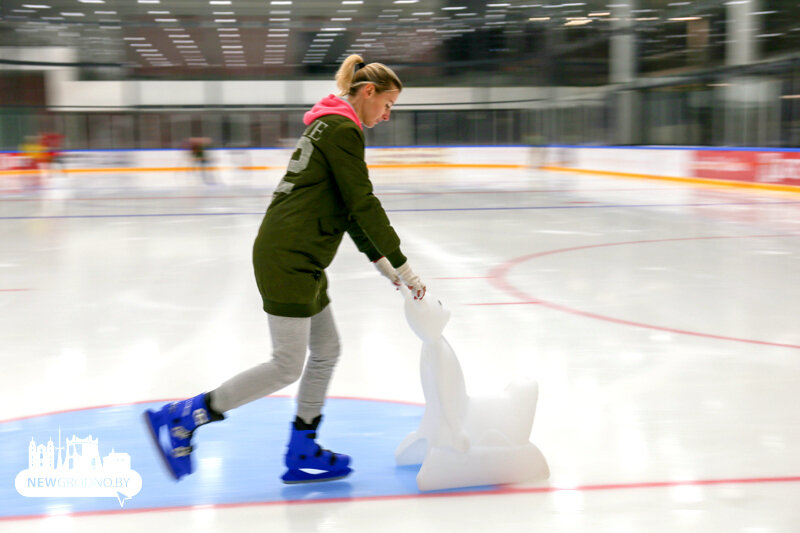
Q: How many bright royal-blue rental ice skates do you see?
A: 2